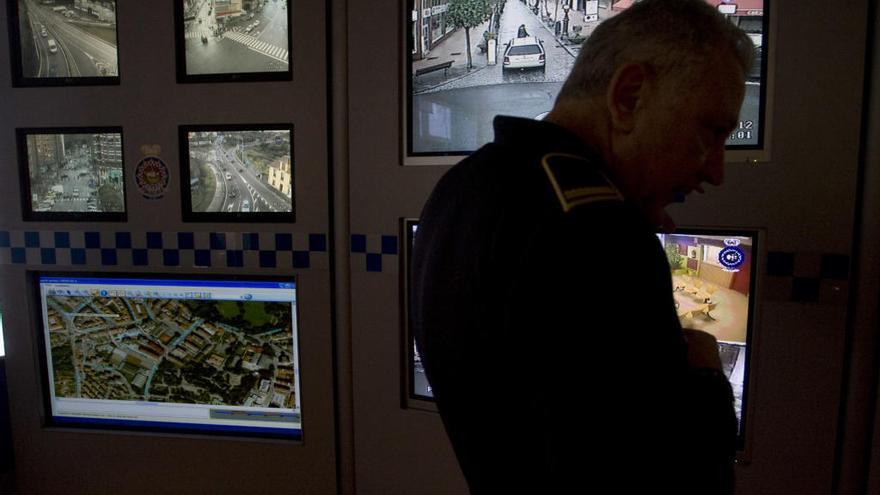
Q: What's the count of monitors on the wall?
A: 7